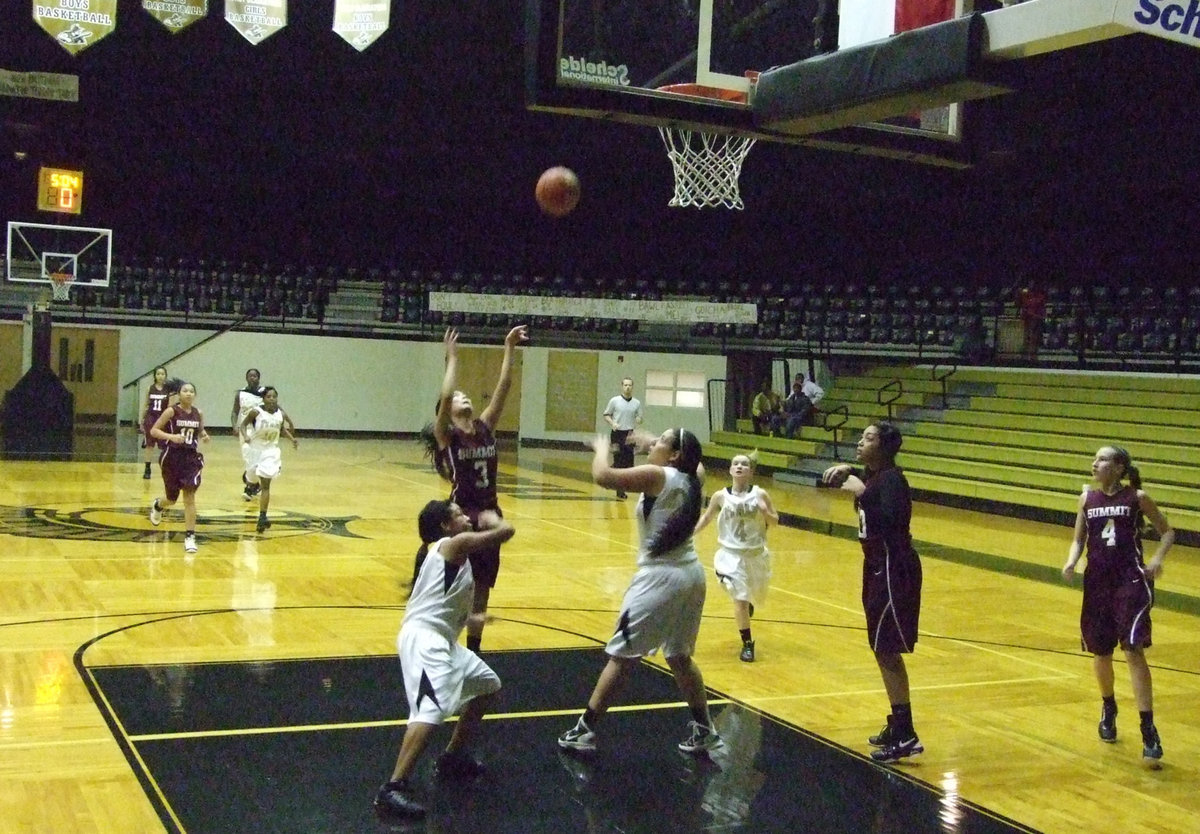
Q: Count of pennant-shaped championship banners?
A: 4